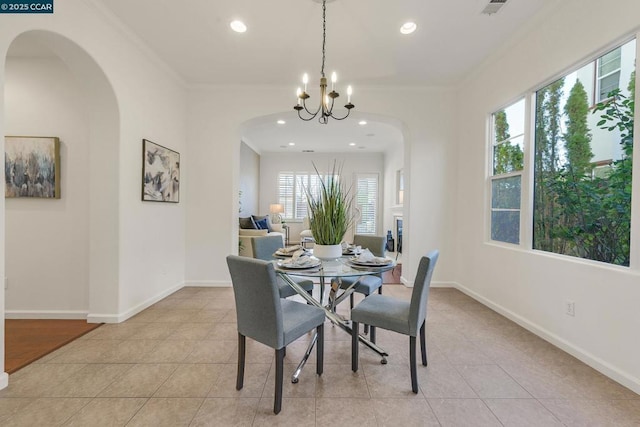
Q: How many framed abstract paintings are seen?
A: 2